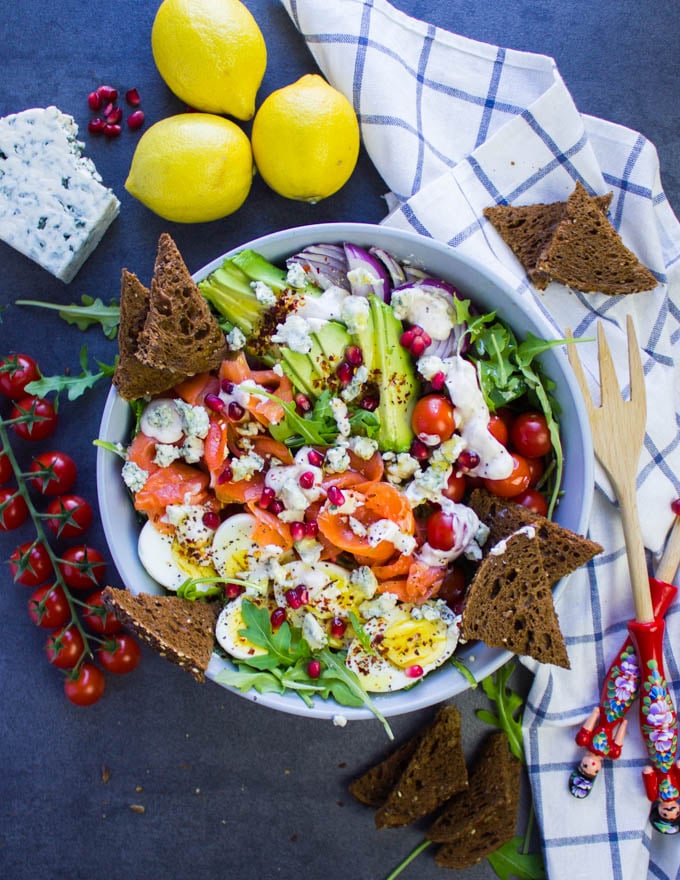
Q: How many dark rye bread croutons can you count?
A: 11